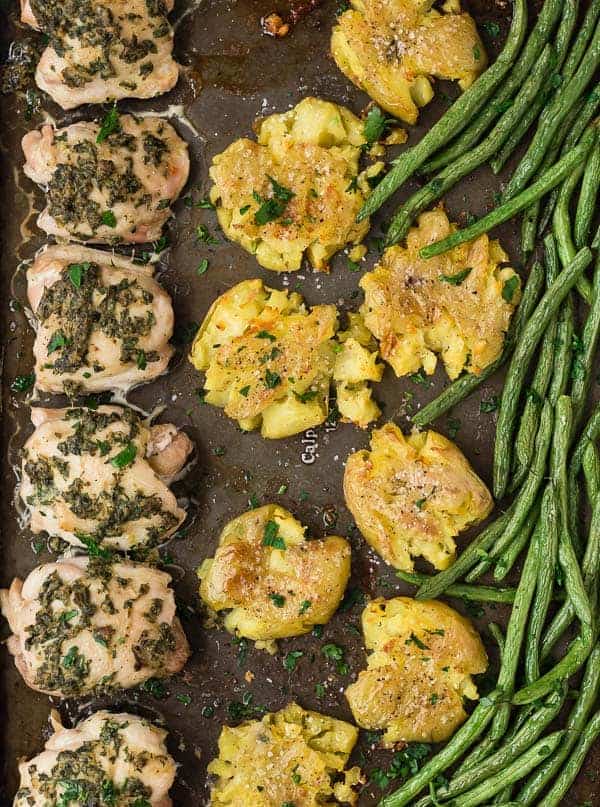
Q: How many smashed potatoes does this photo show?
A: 8